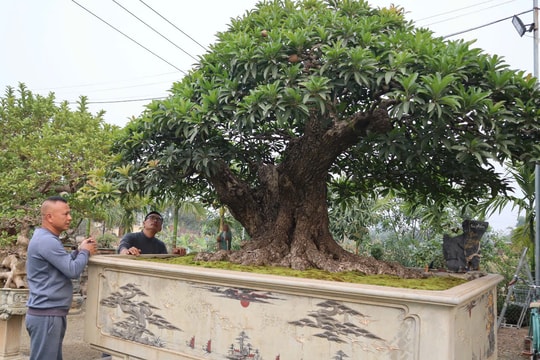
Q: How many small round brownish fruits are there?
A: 2